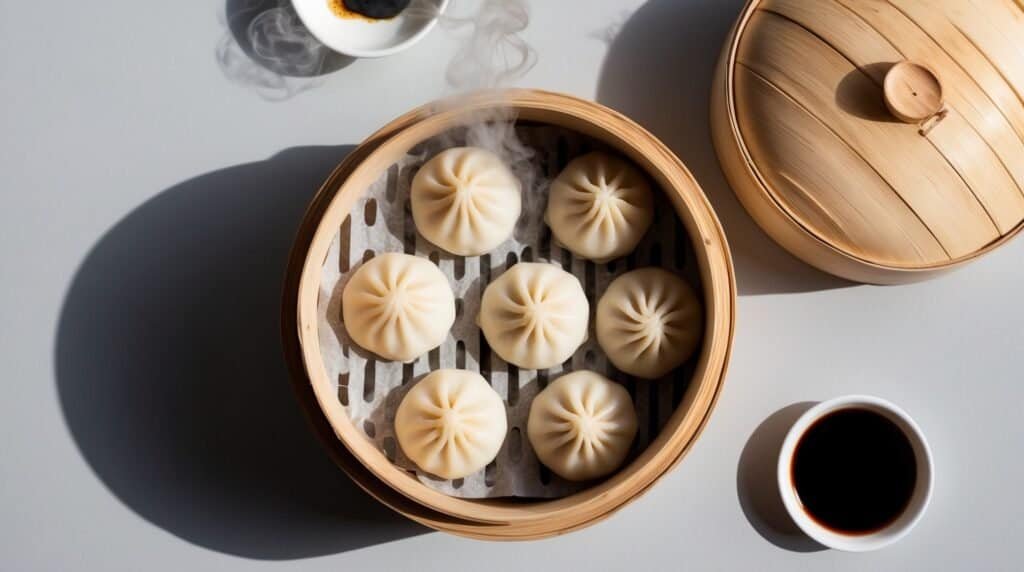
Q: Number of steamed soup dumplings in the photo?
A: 7